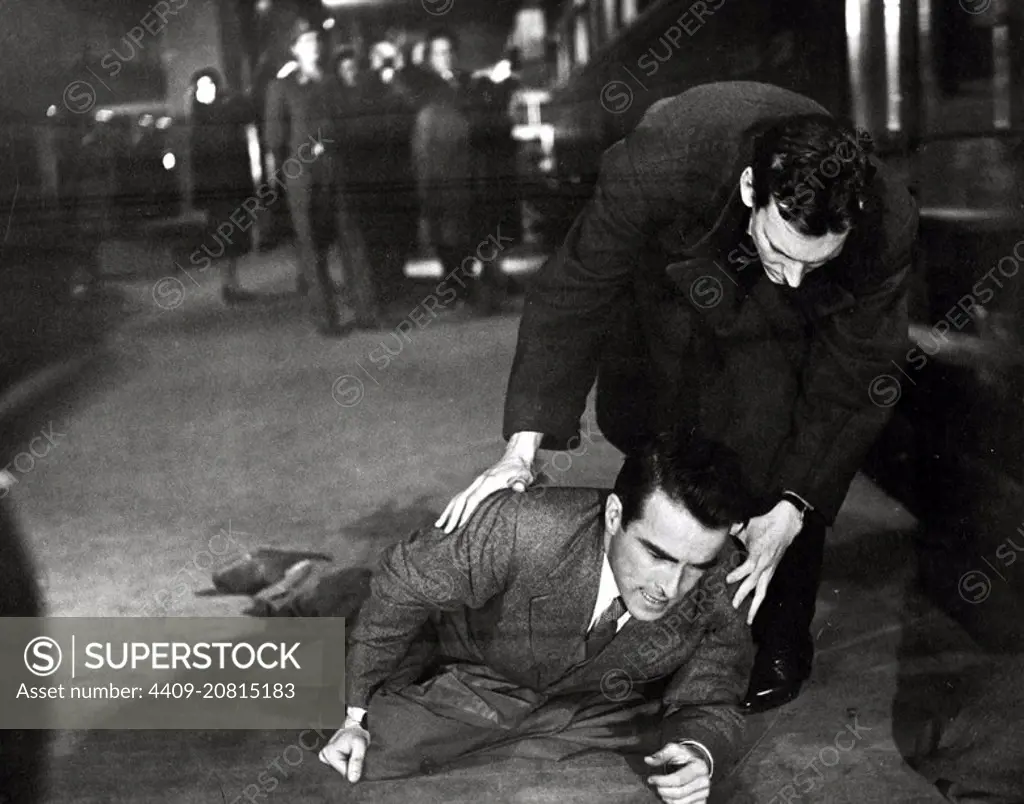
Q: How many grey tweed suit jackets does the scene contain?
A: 1